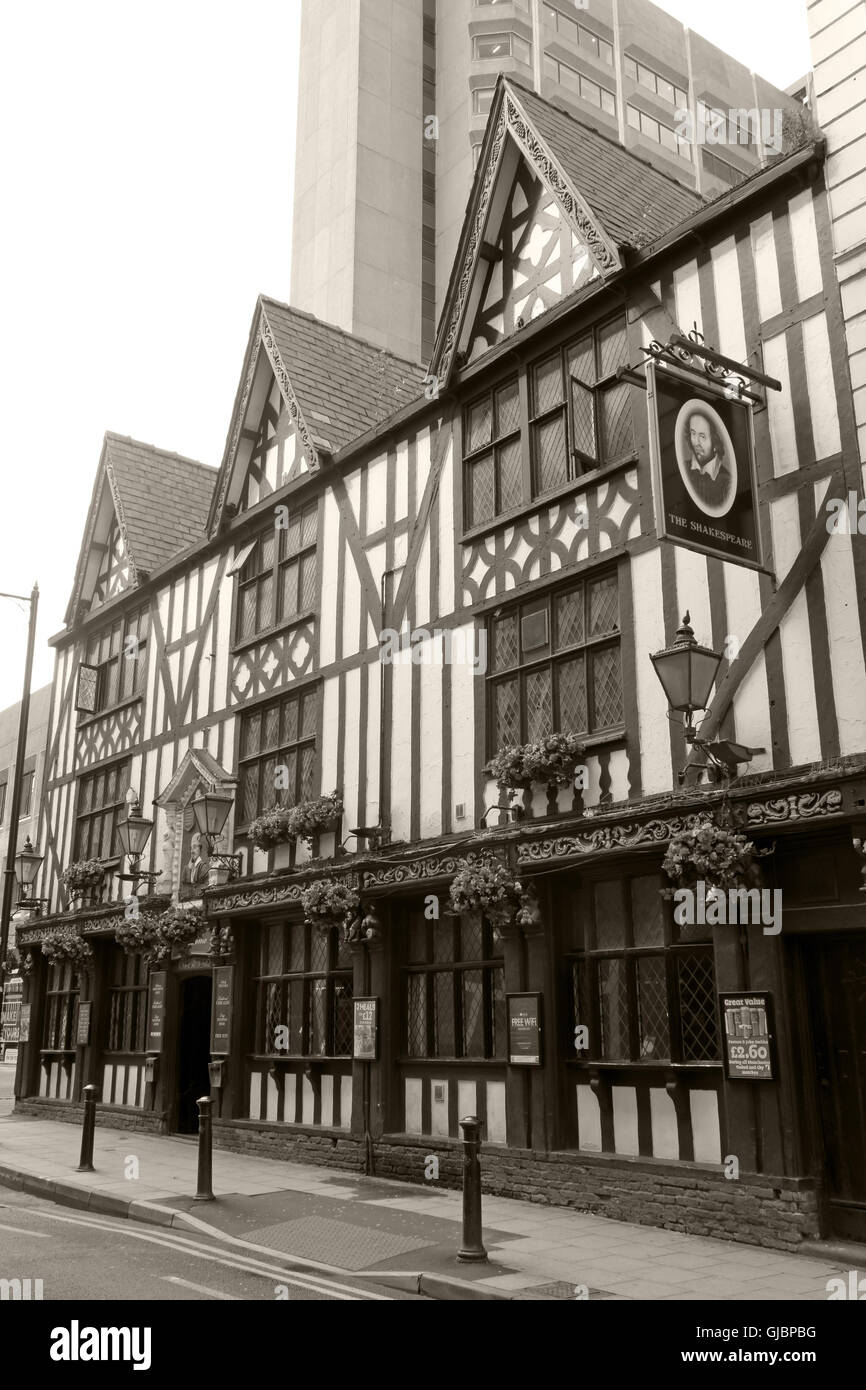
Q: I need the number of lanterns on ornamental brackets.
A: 4